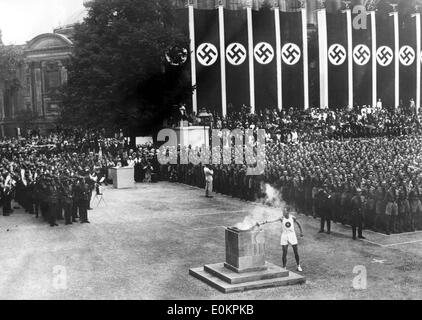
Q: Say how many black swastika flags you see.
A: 8